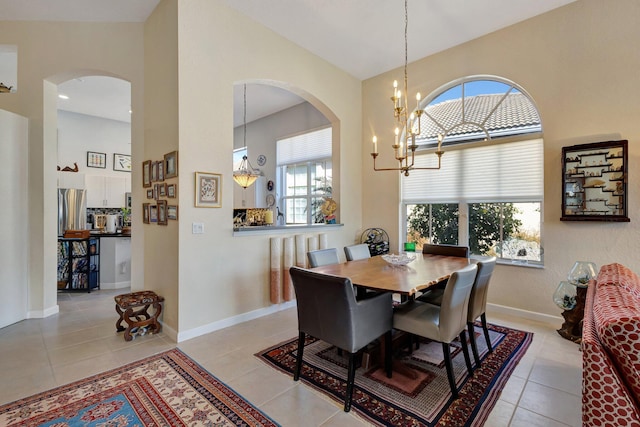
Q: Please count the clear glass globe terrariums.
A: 2